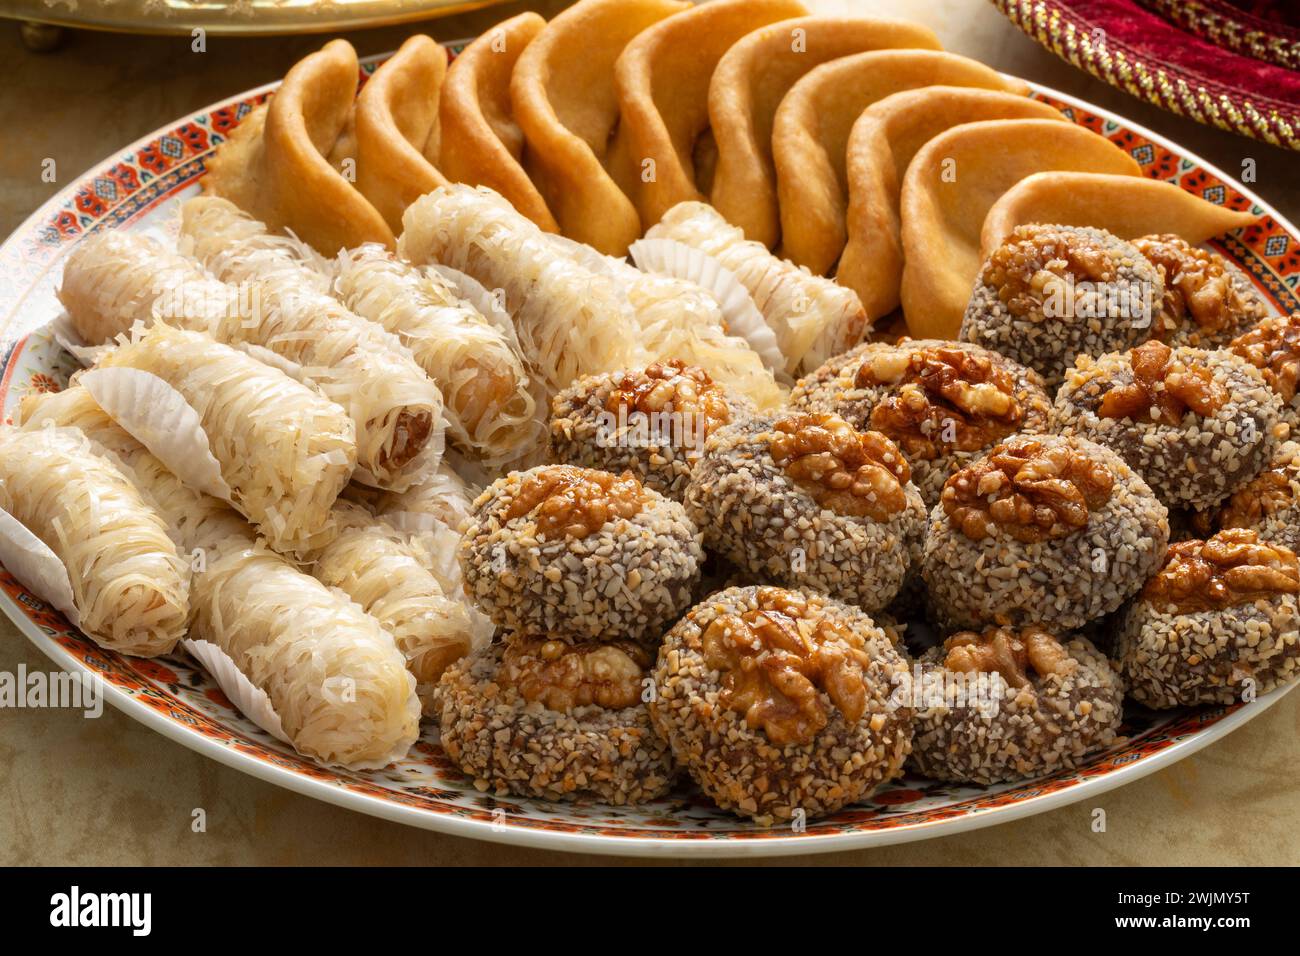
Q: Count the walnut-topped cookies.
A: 14